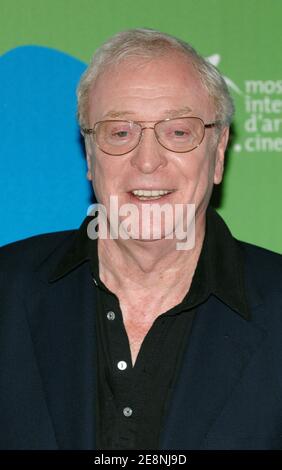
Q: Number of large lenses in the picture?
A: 2